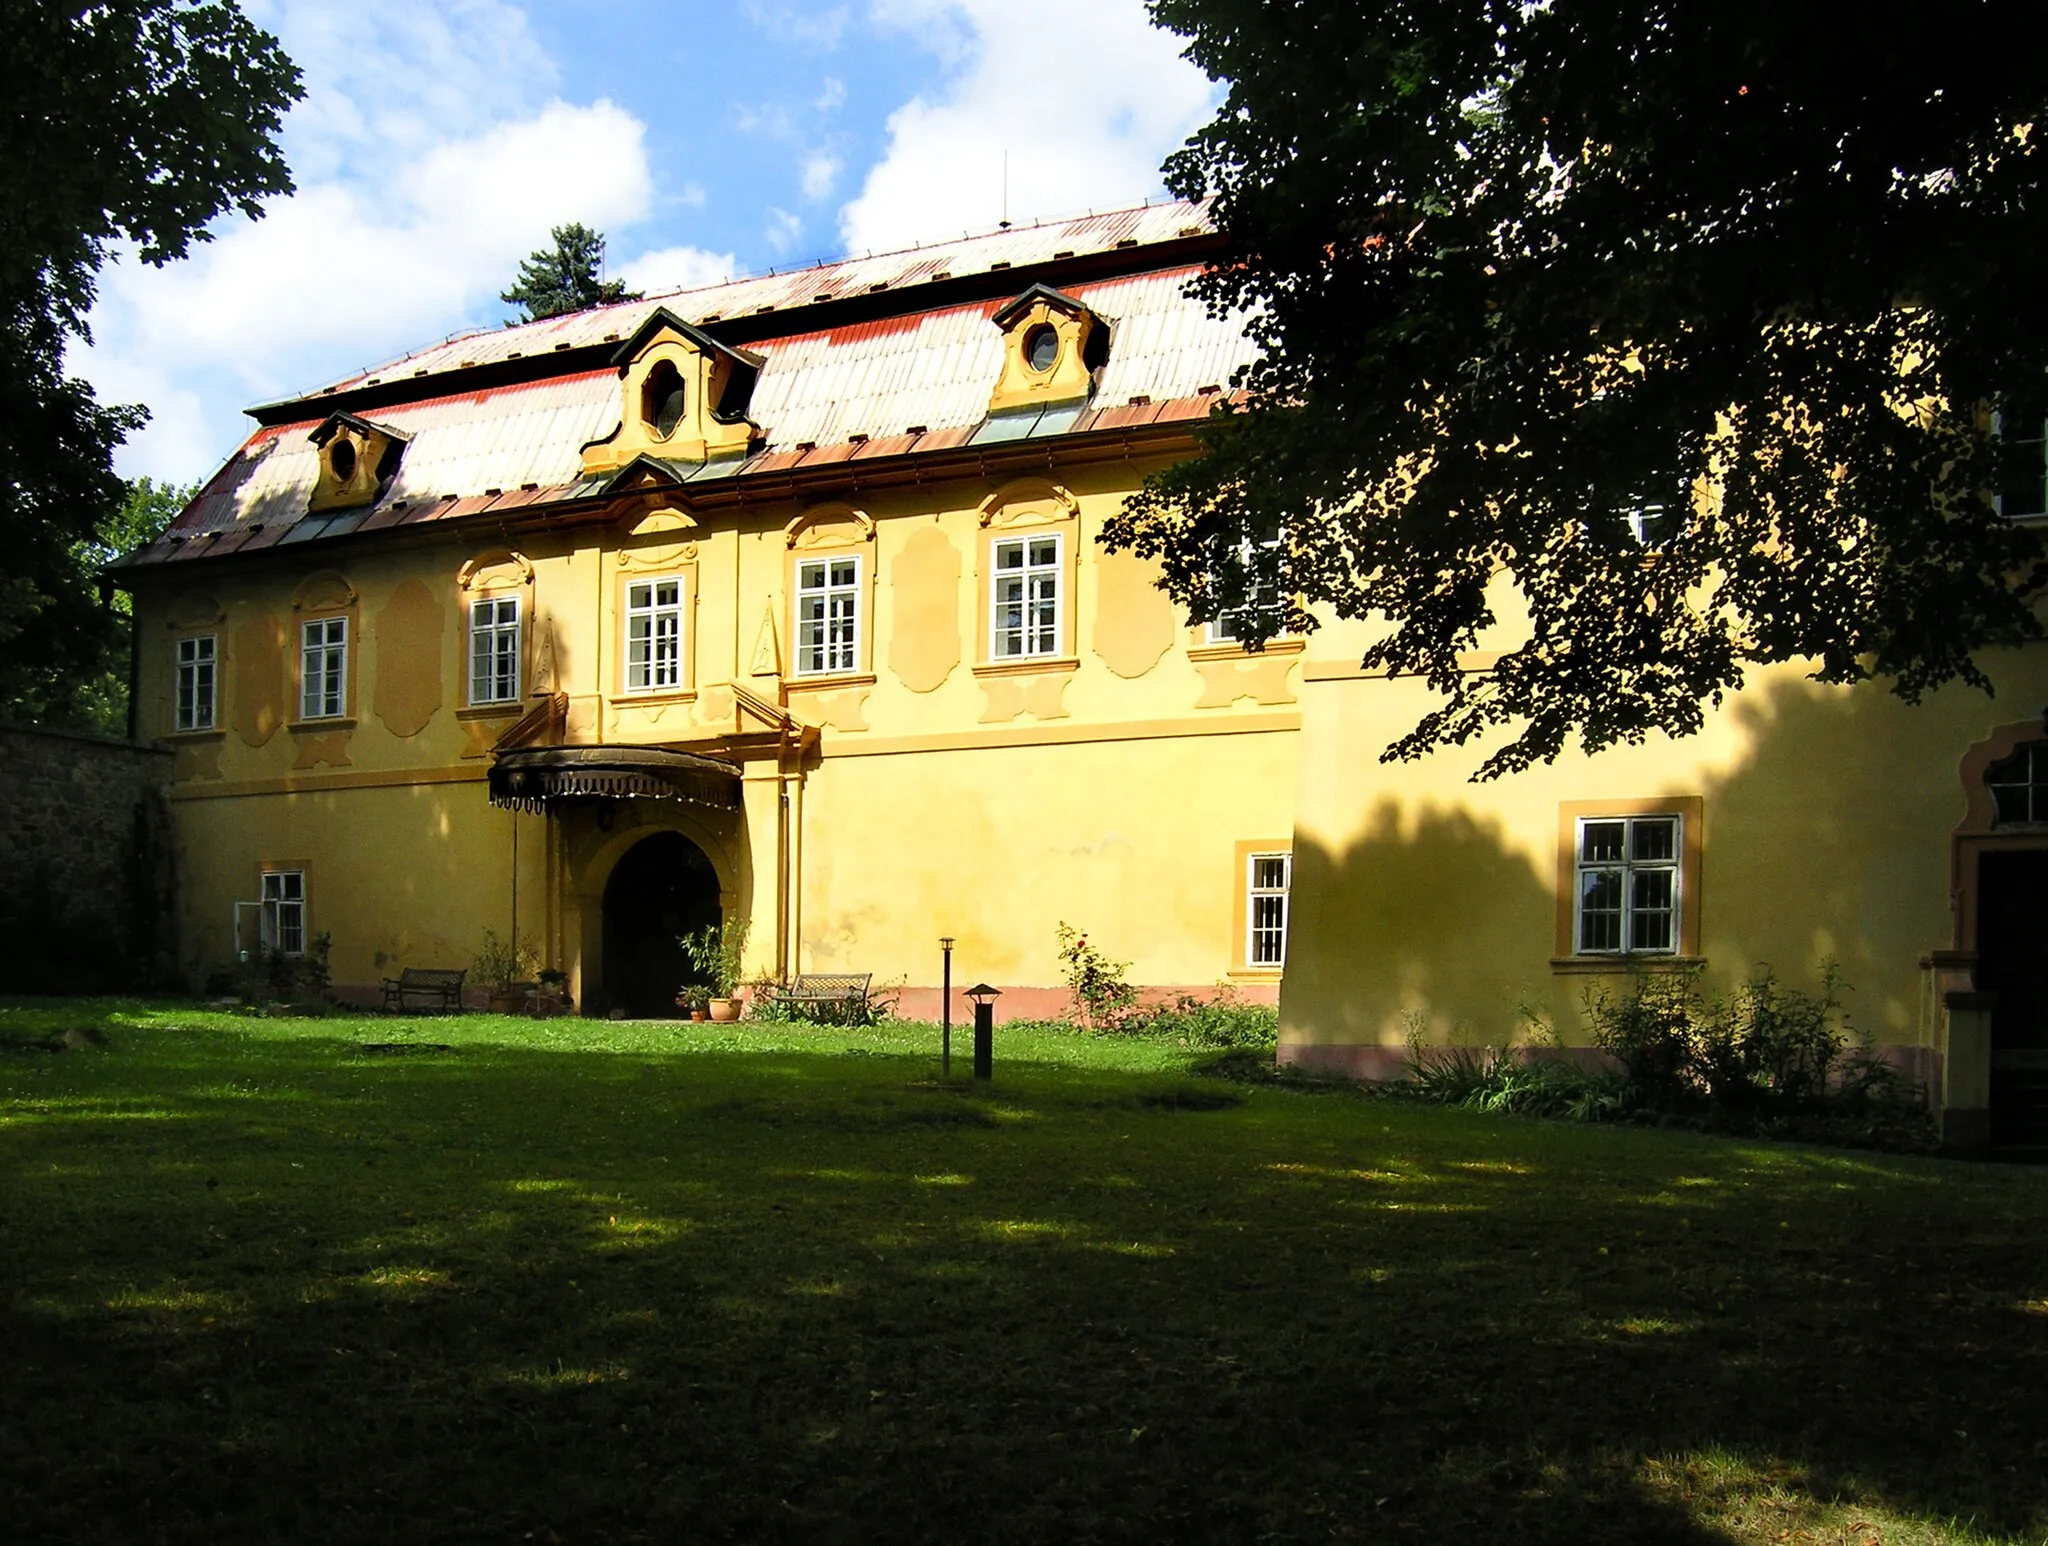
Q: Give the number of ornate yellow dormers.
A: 3